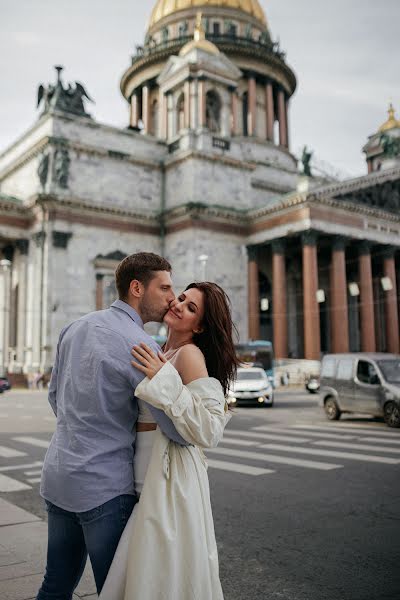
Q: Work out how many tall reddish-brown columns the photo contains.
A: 6